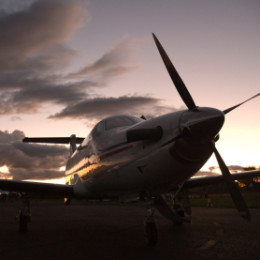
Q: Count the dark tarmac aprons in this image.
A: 1